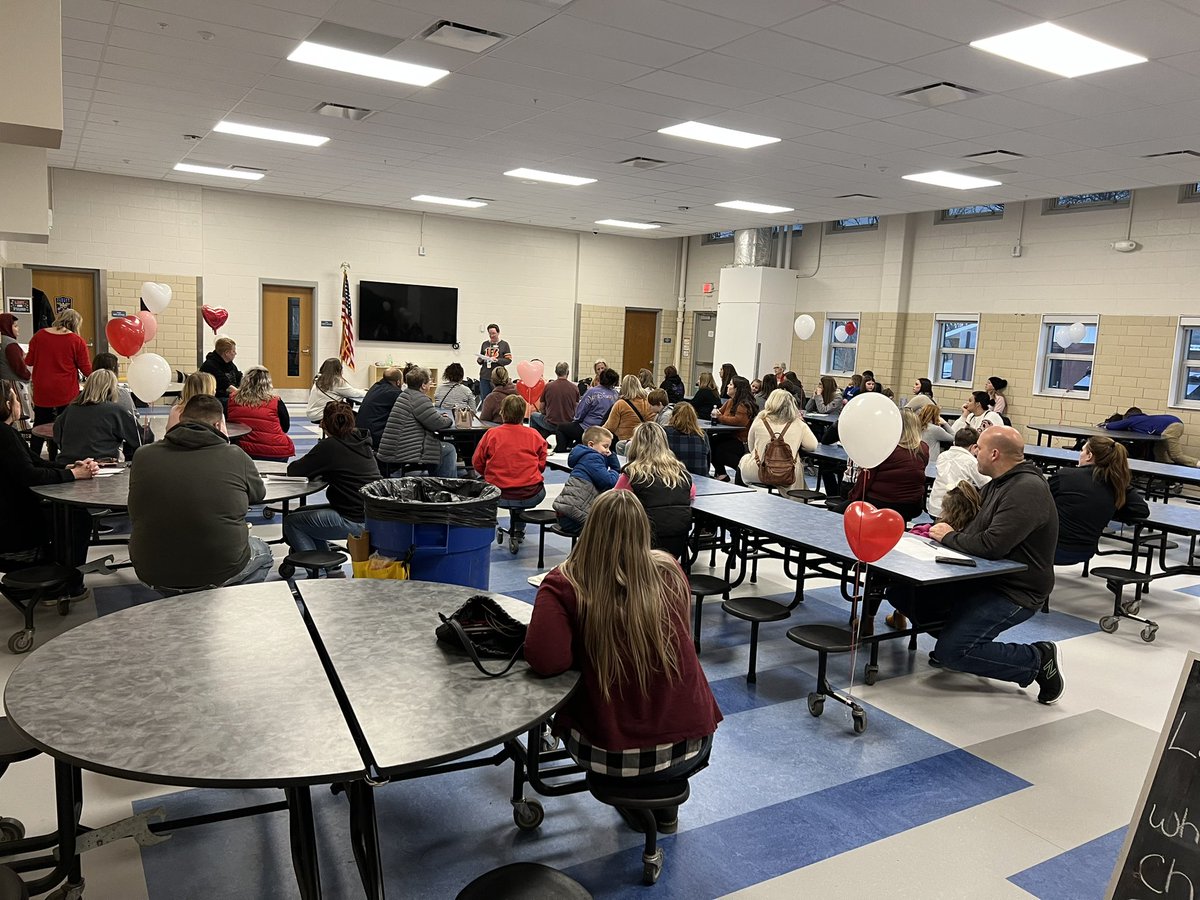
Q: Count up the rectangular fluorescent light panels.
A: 10